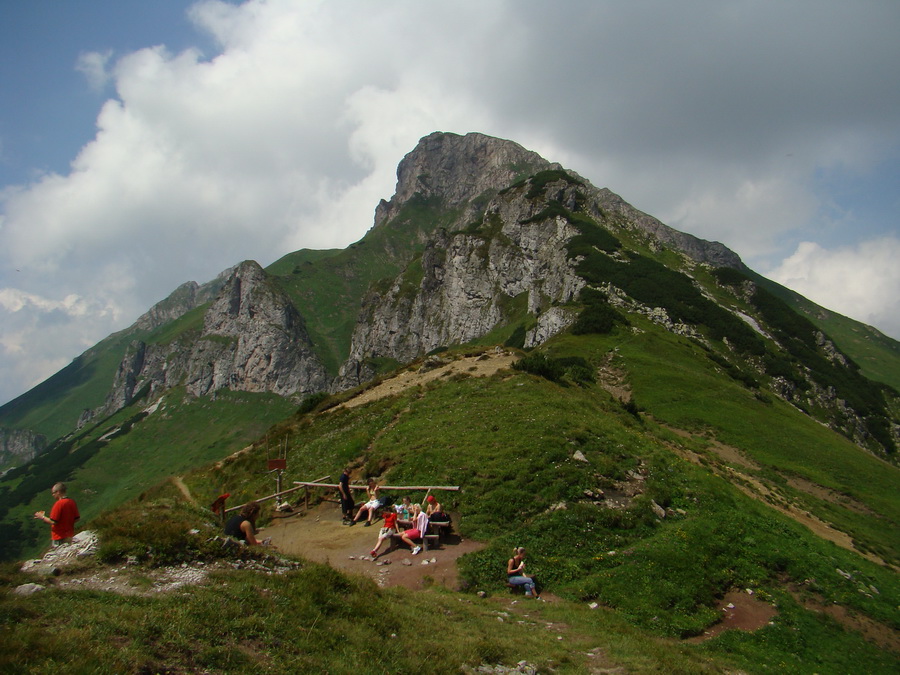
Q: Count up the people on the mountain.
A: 9